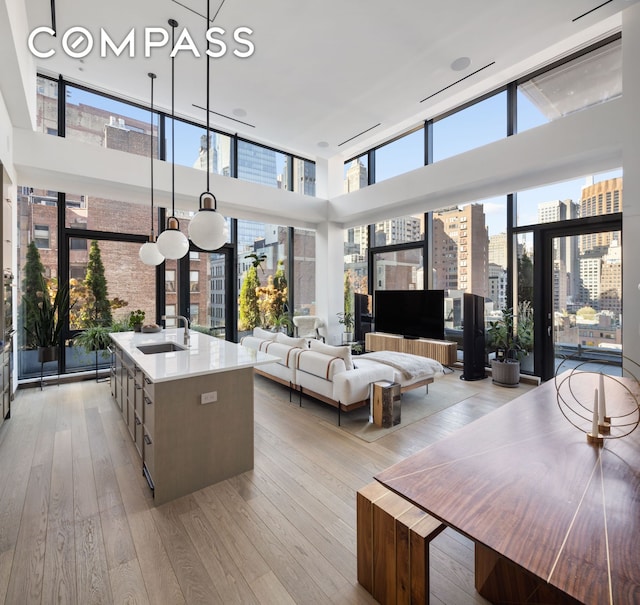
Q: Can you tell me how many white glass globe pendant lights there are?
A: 3